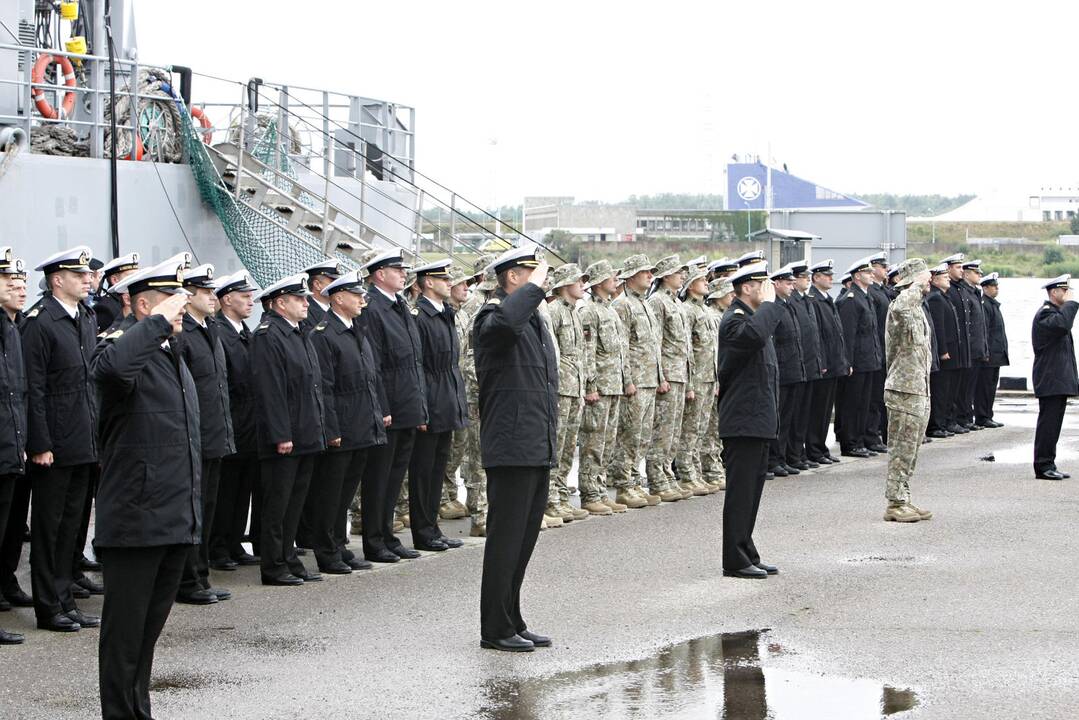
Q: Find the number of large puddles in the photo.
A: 1